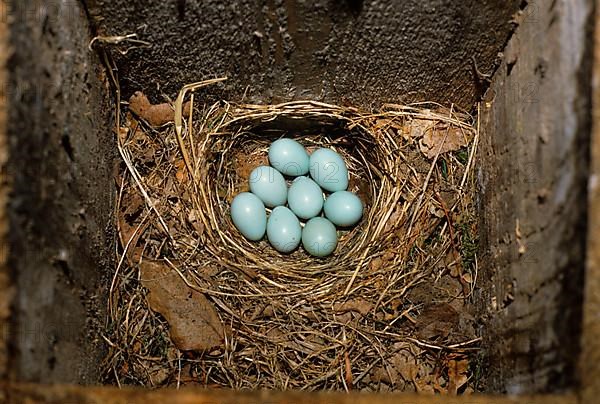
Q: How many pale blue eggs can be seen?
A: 8